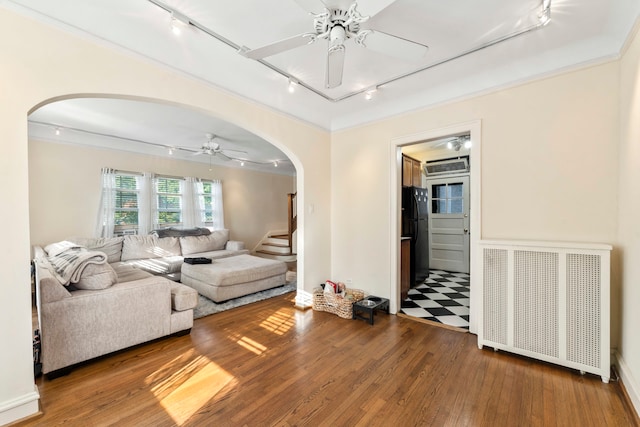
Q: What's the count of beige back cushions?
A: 4